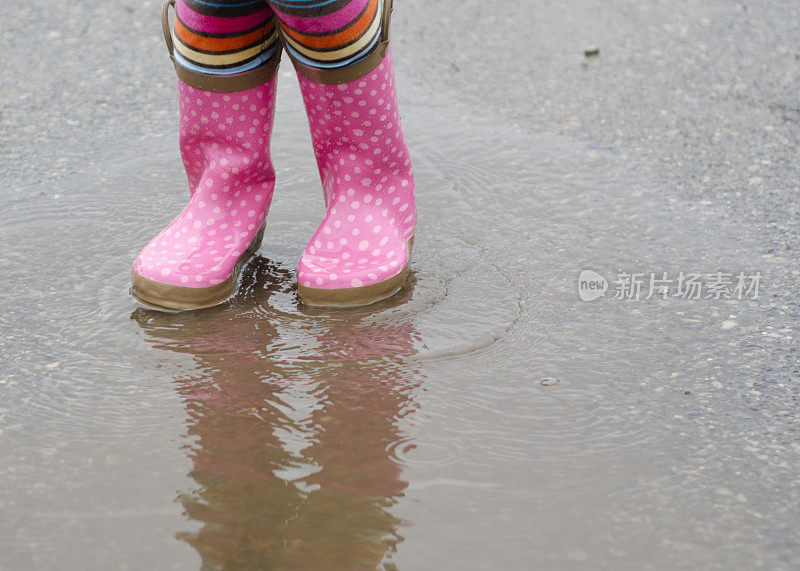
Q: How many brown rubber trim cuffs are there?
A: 2